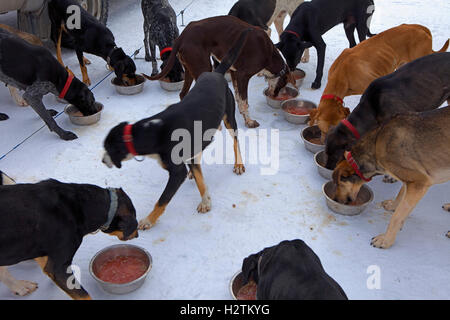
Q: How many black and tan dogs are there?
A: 3